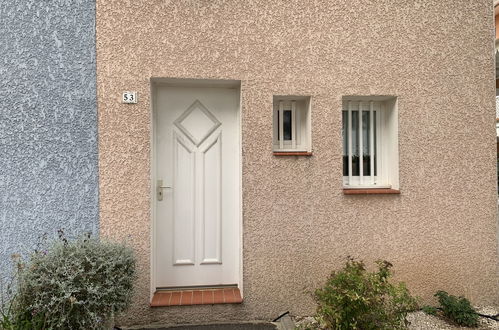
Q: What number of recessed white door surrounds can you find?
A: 1